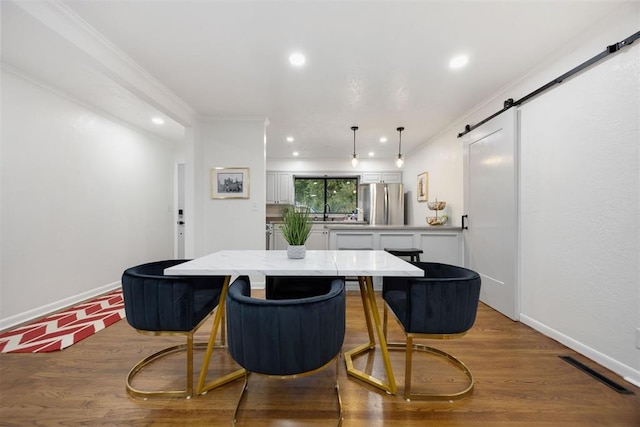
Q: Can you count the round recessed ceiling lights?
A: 7